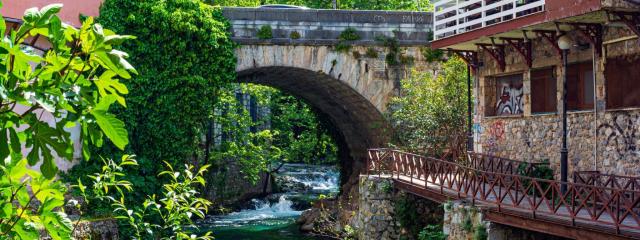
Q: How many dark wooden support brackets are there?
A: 6